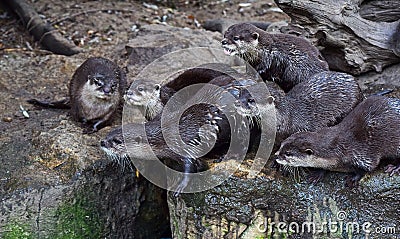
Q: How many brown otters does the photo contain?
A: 6